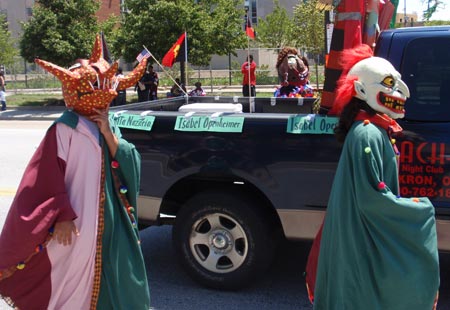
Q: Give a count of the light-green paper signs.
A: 3